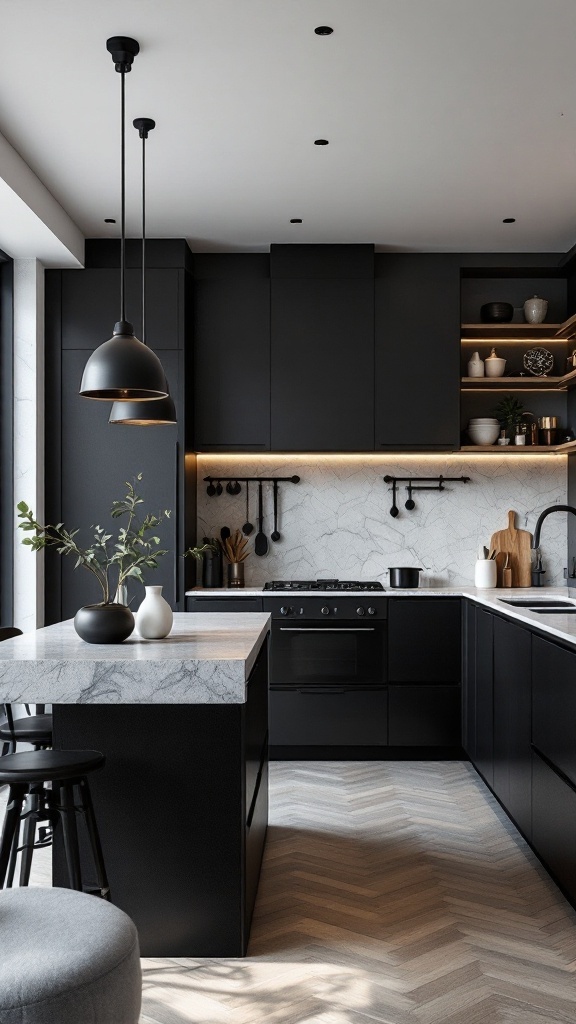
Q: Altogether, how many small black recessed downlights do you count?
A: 5